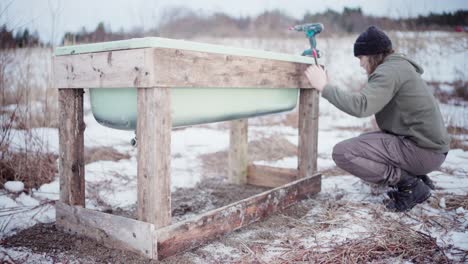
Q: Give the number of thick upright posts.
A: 4